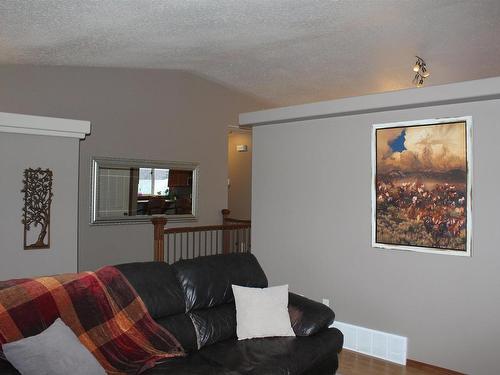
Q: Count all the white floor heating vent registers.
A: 1